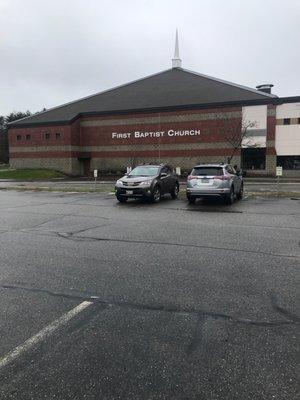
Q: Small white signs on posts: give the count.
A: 4